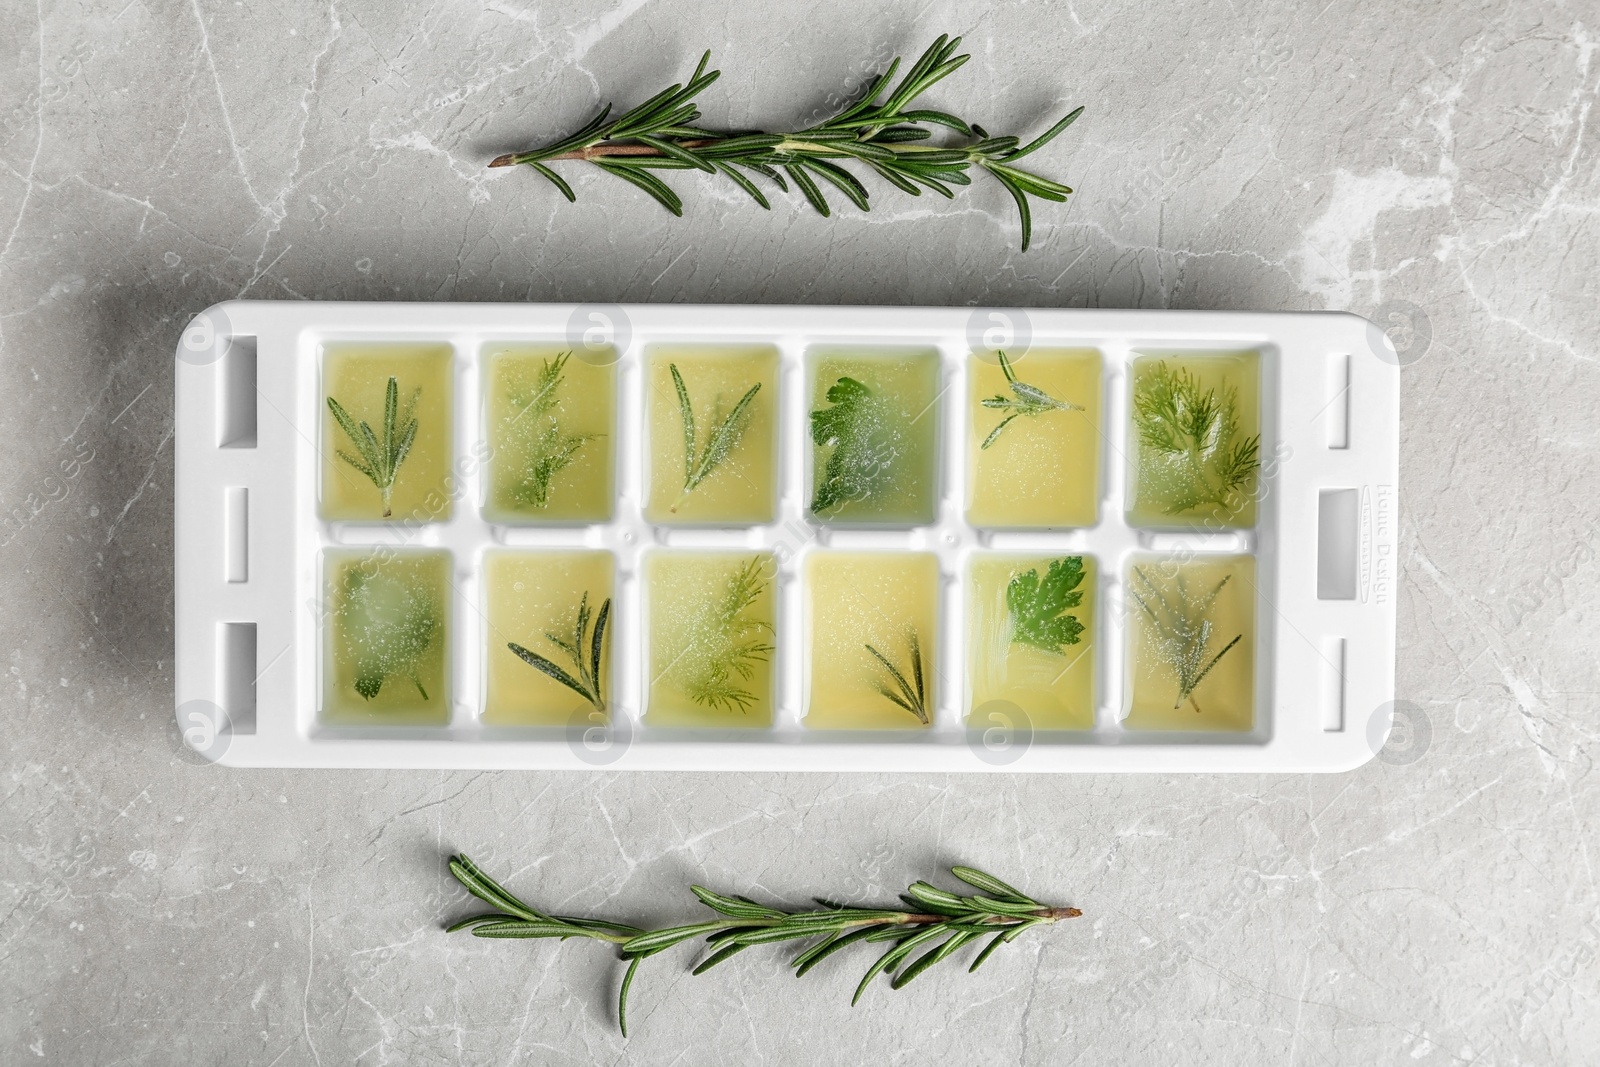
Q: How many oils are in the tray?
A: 12